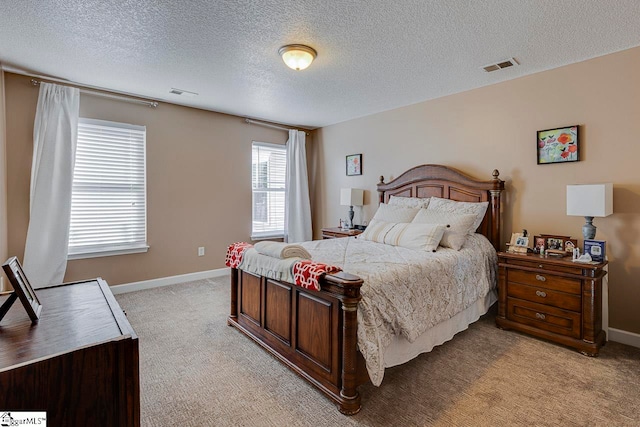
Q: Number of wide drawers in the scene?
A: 3